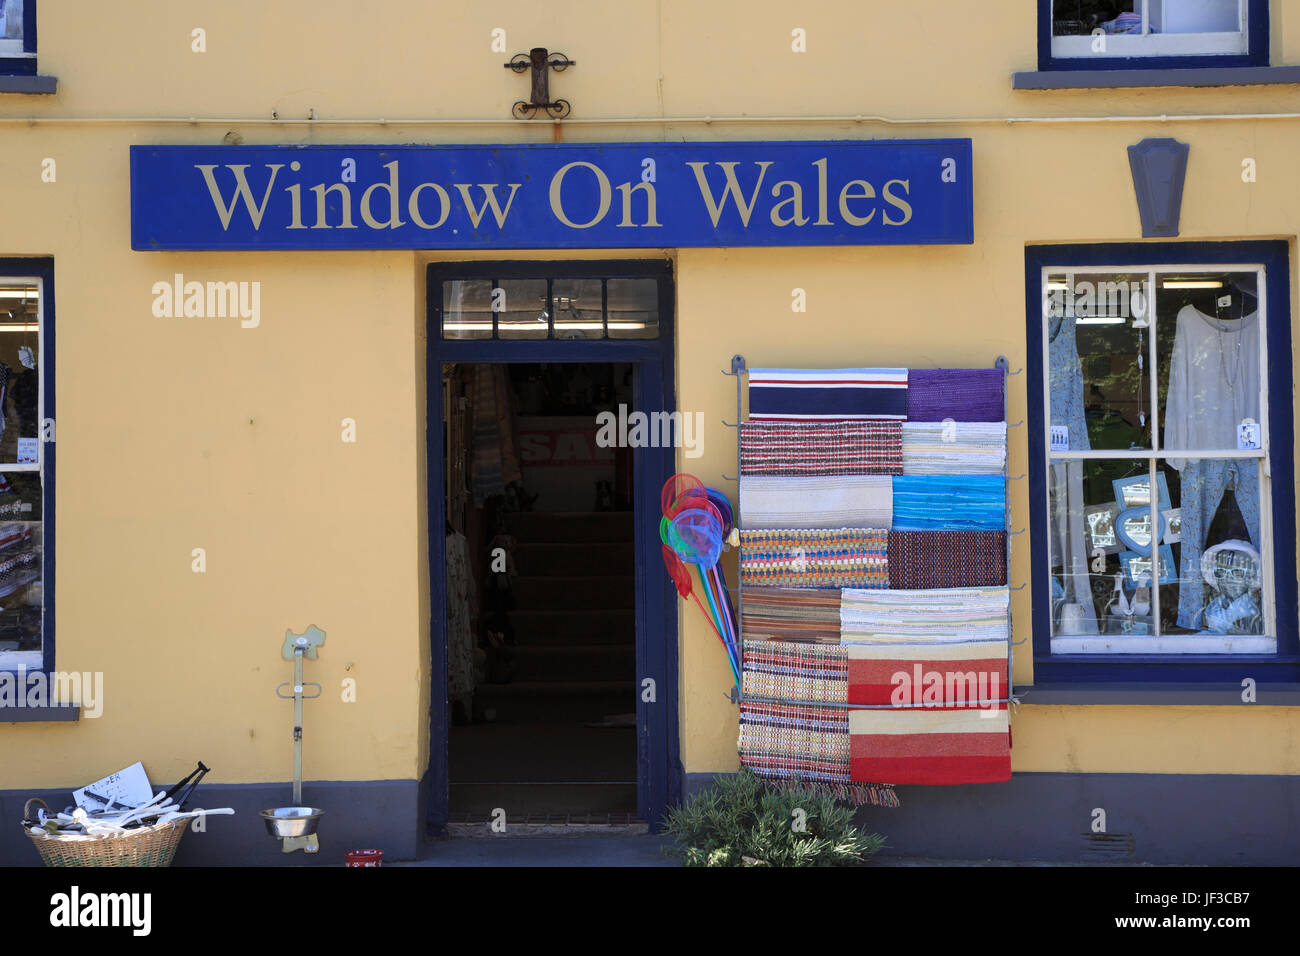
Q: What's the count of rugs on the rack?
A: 12